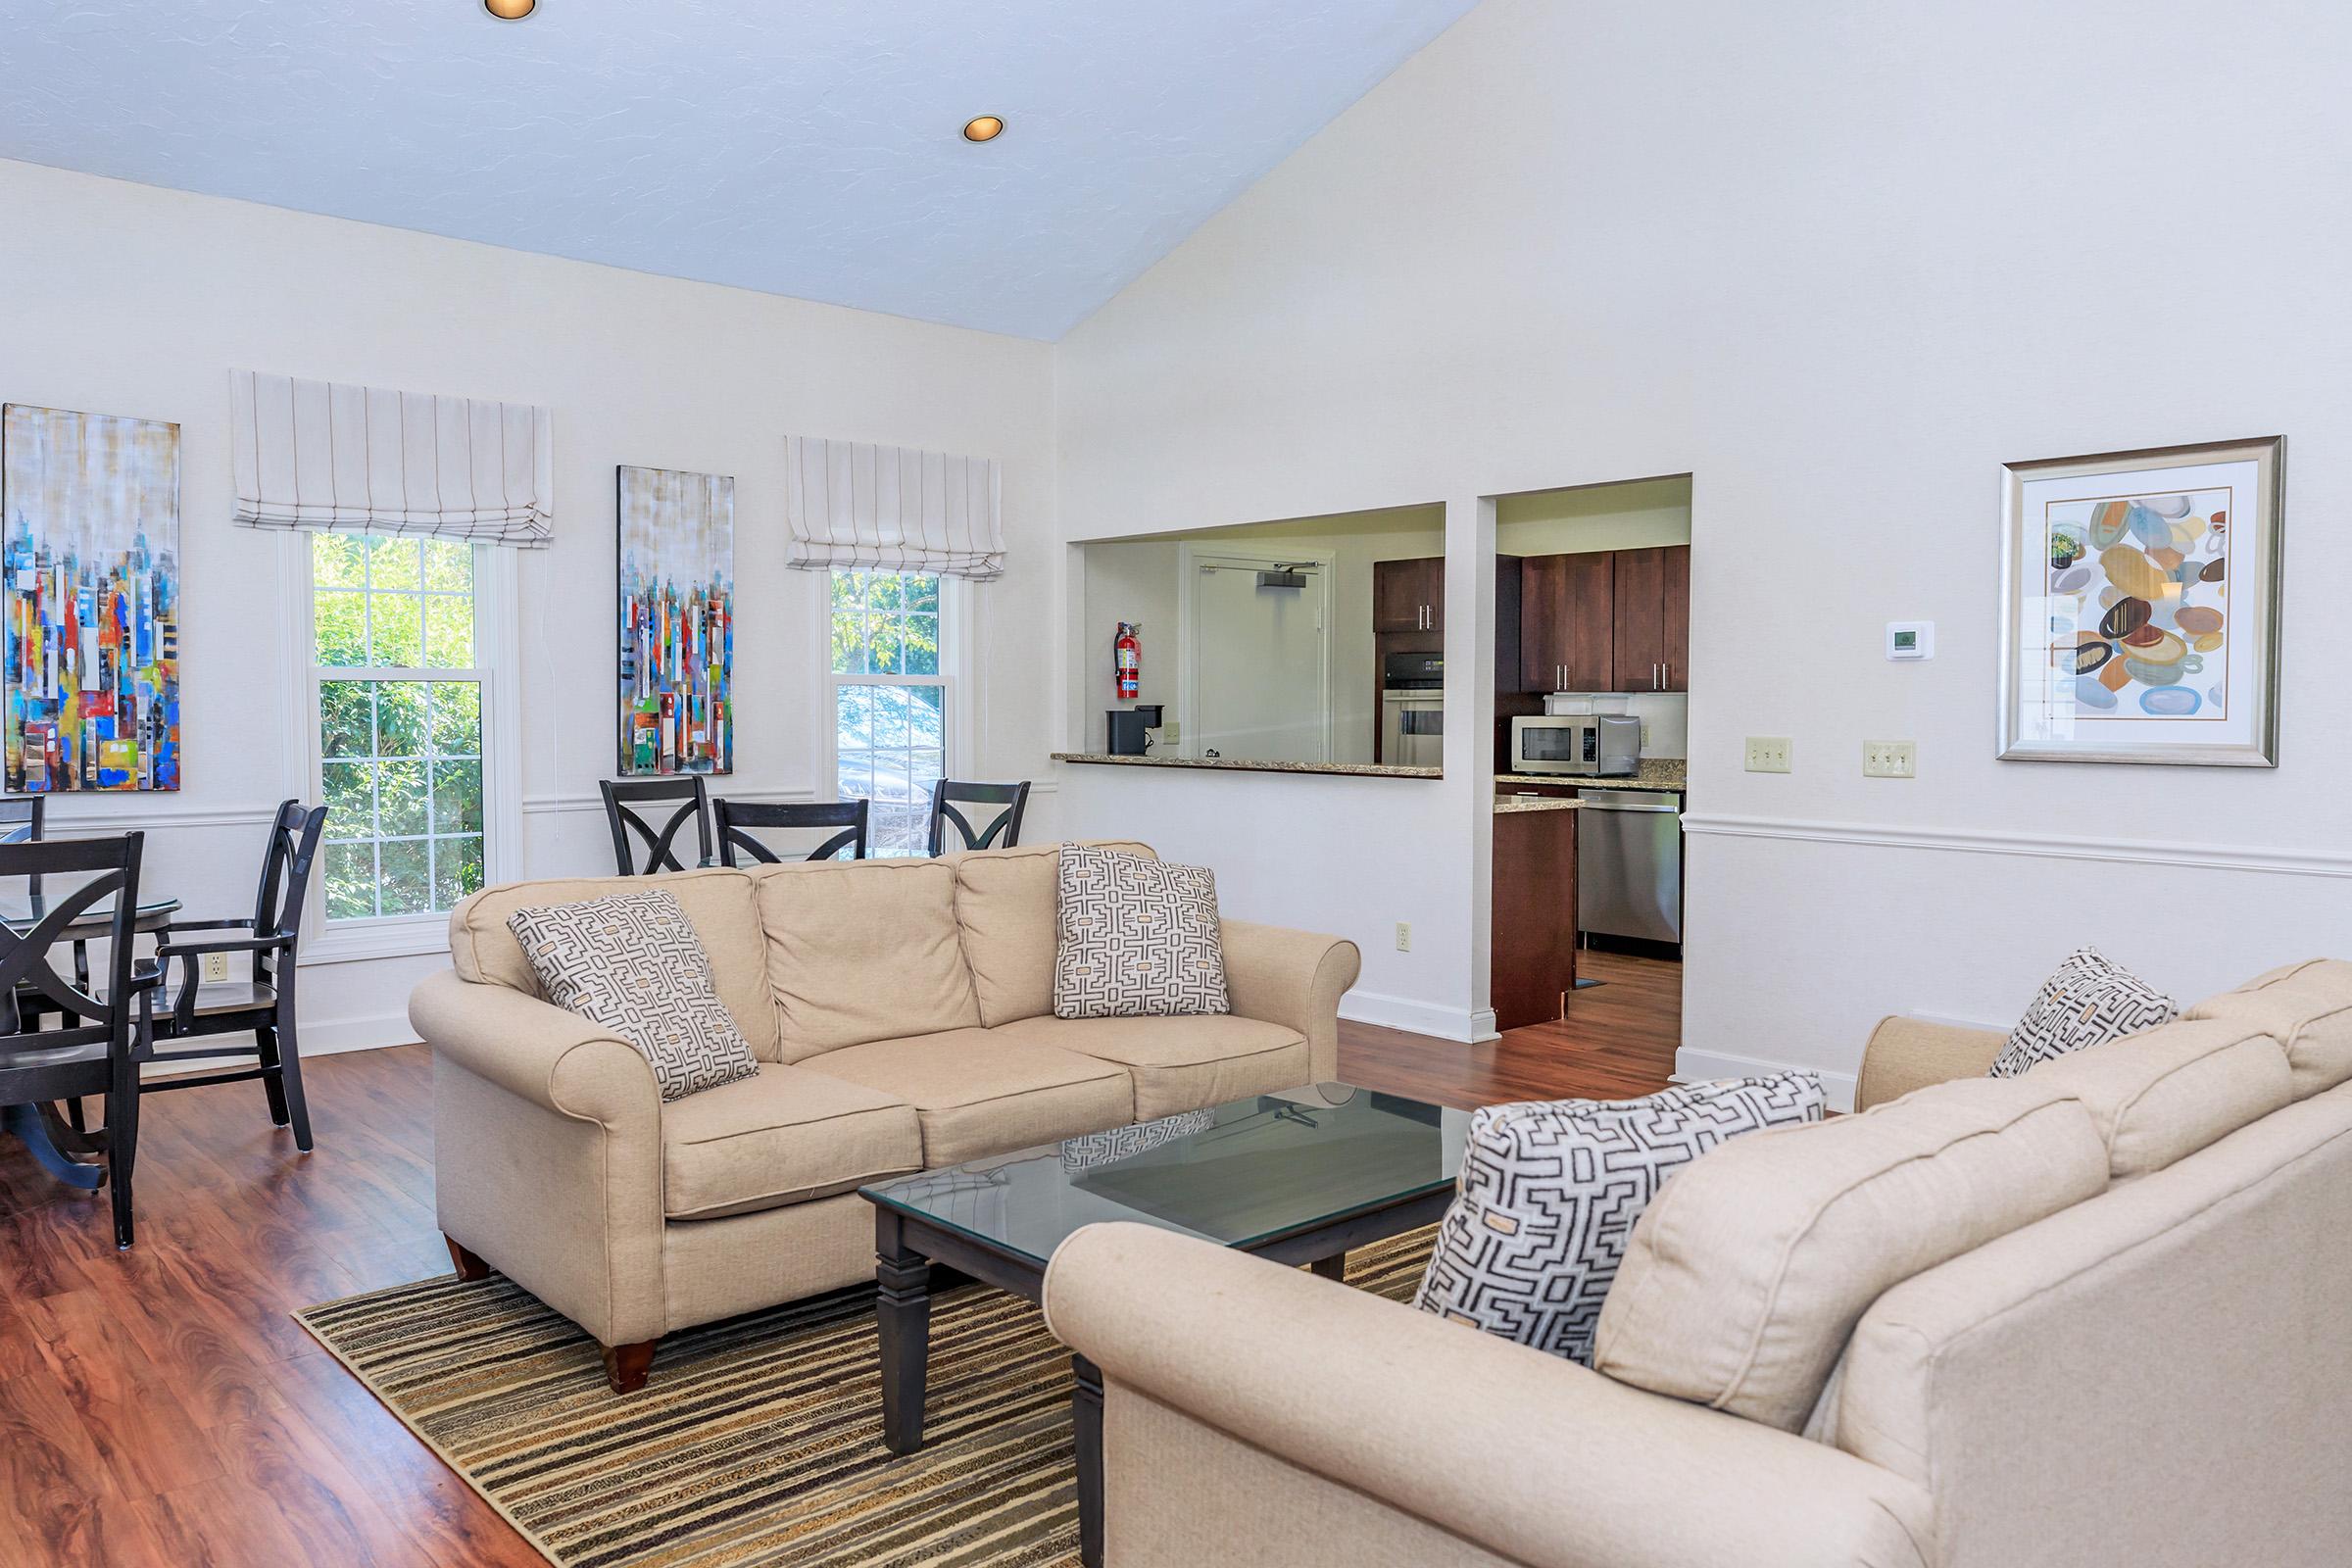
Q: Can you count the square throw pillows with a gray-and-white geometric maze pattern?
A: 4